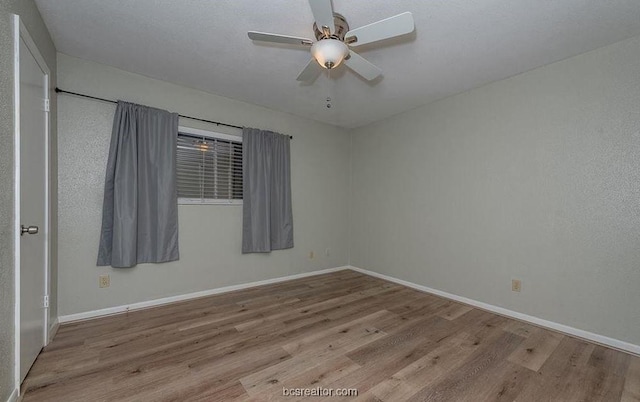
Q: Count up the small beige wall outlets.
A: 3